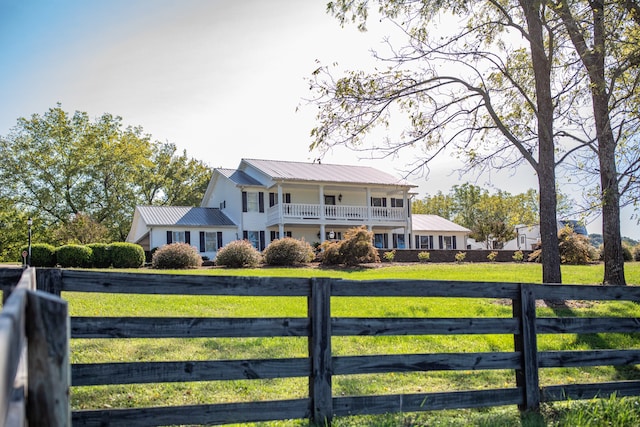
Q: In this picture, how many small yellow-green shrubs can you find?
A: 5